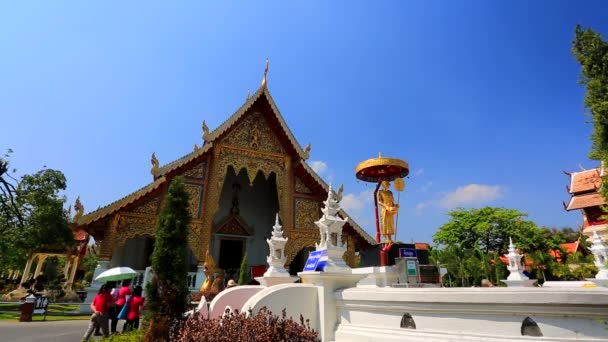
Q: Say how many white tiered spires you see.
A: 4